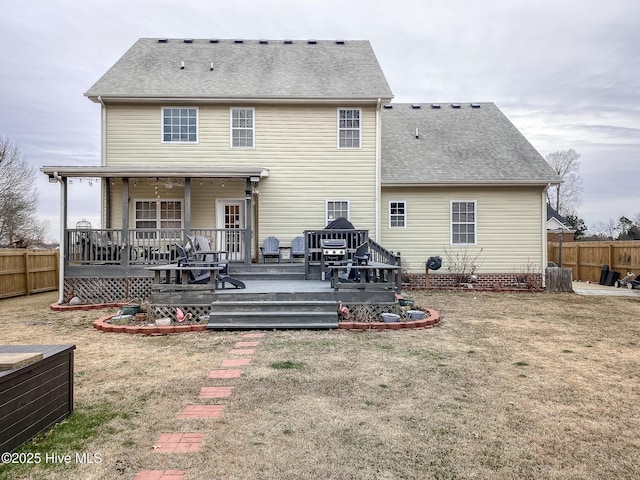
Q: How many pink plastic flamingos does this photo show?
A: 2